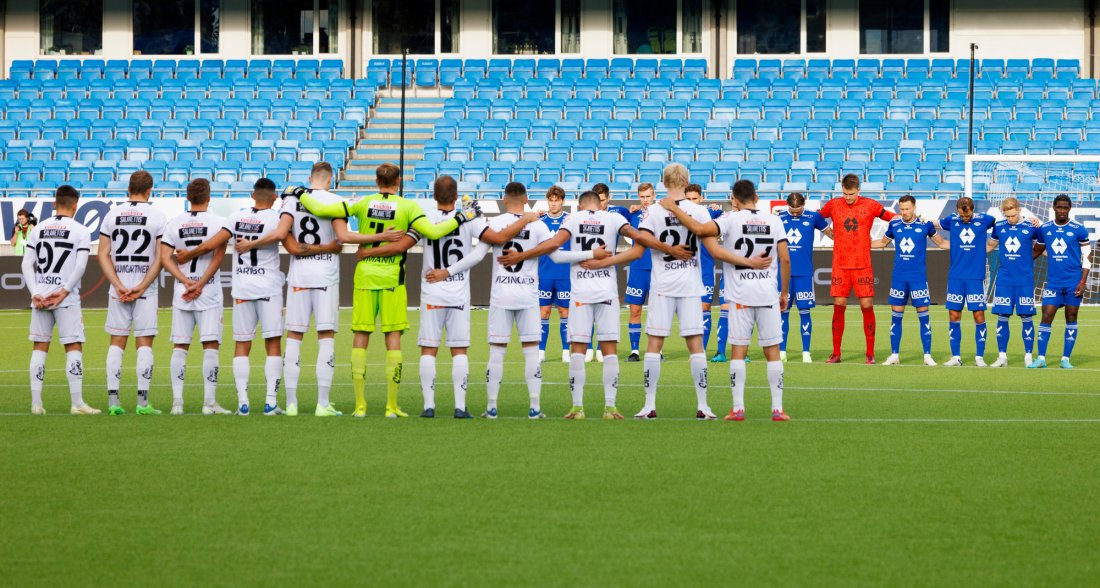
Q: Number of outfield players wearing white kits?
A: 10